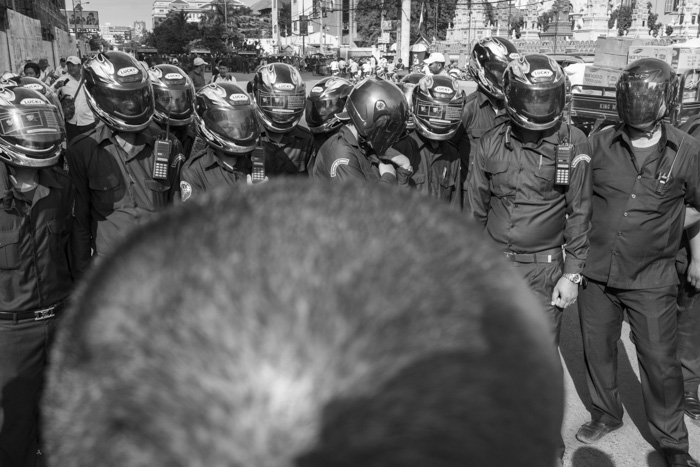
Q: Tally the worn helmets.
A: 13